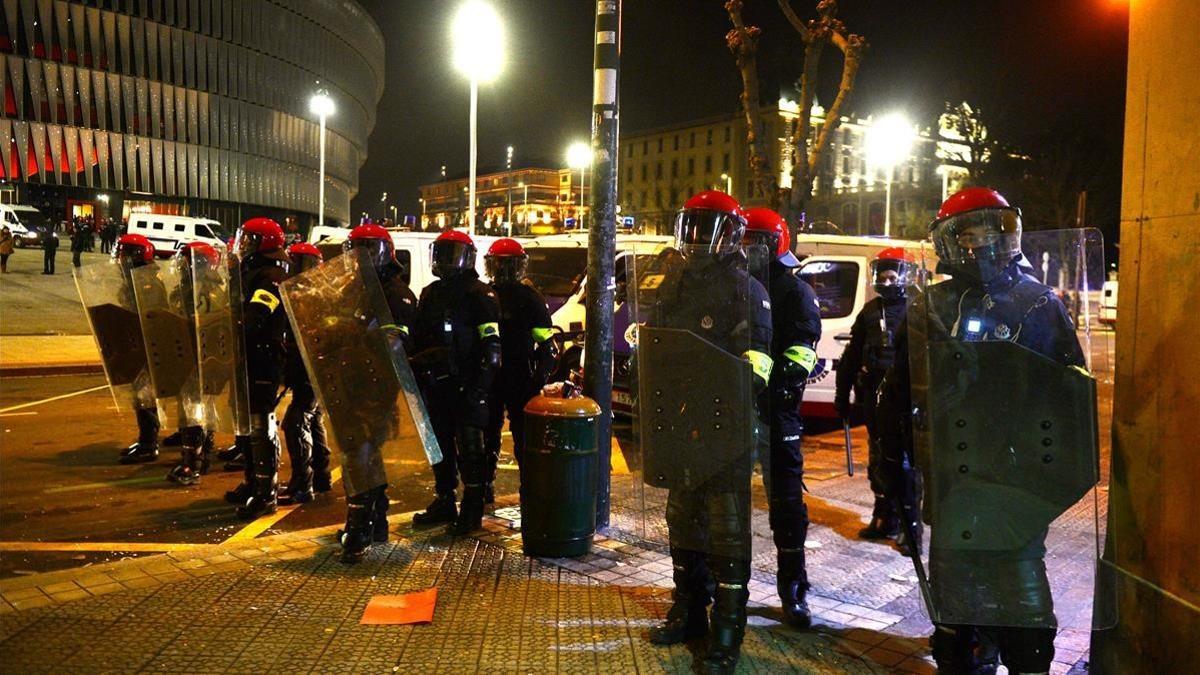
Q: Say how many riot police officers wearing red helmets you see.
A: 11